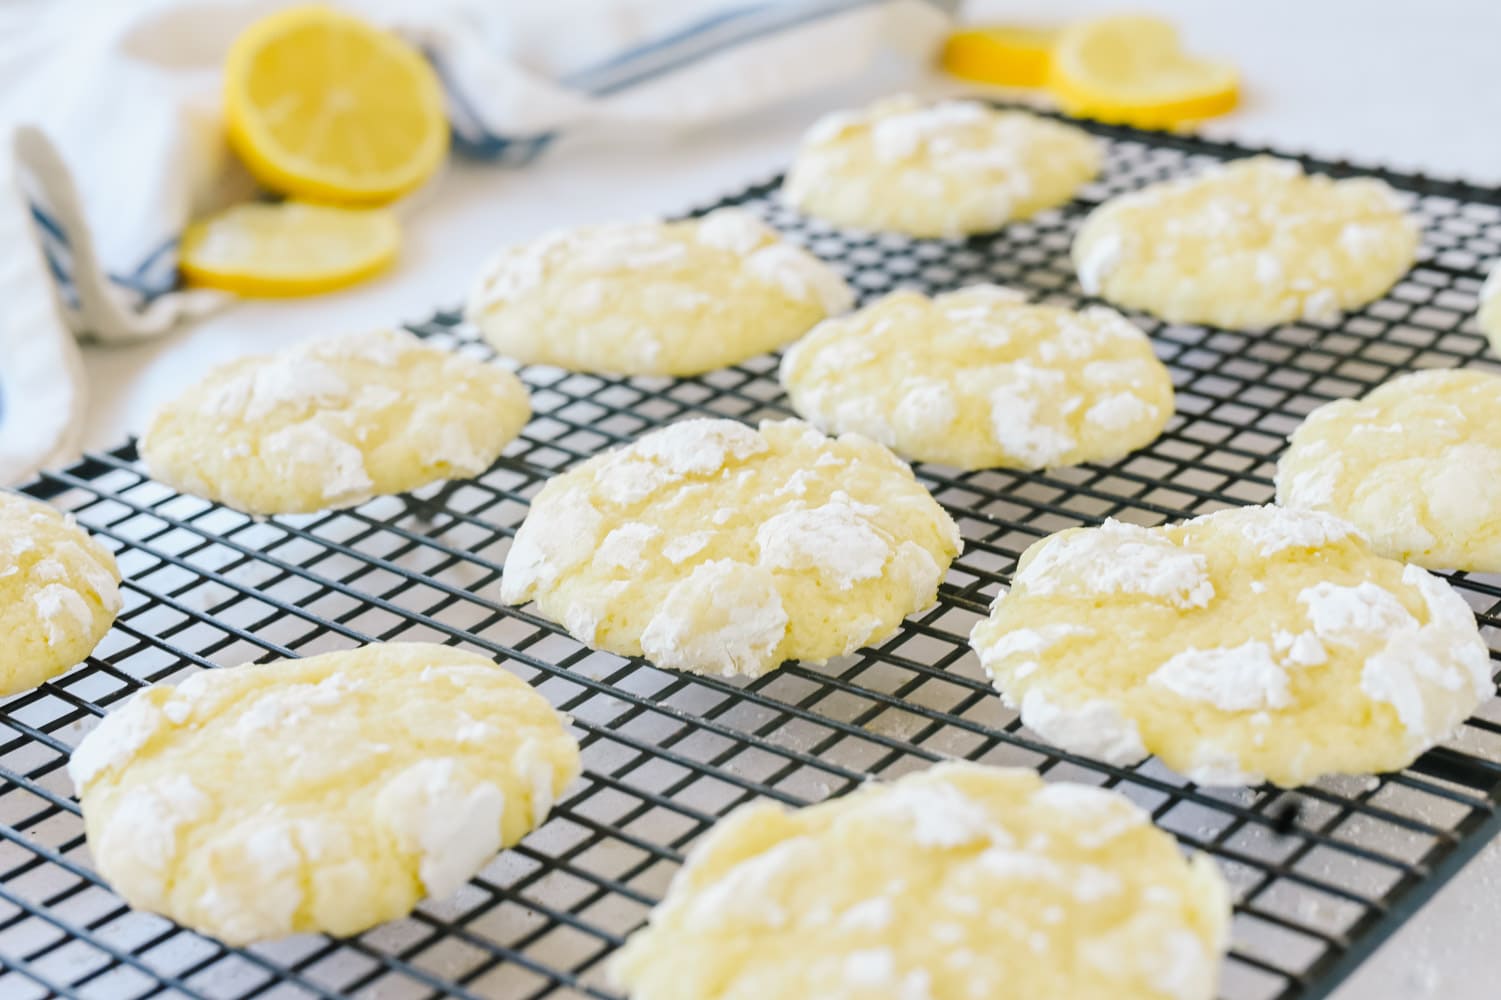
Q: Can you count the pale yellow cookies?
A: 12